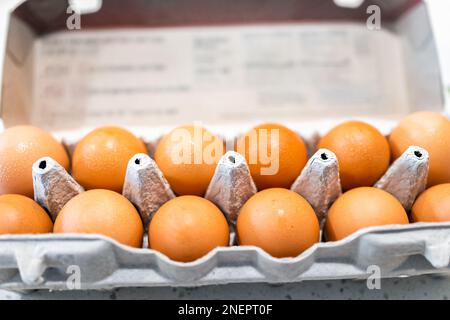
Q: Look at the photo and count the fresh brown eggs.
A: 12